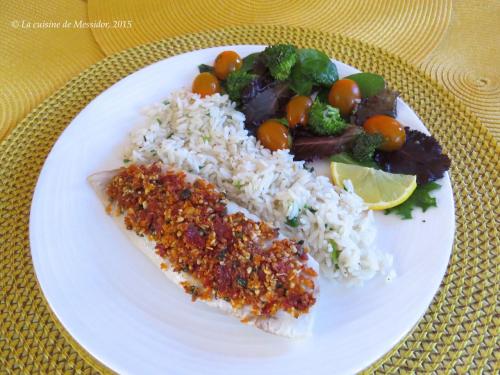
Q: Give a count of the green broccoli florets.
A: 4